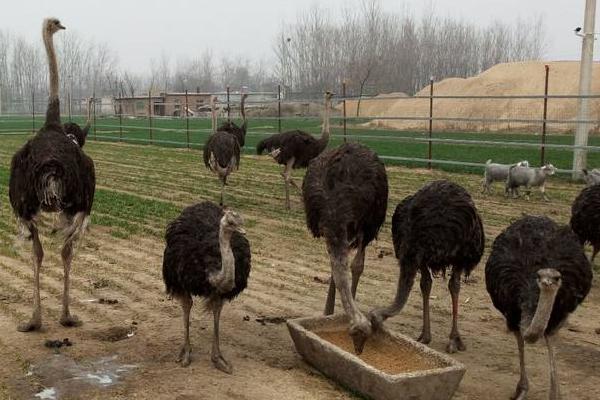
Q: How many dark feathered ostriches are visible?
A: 10